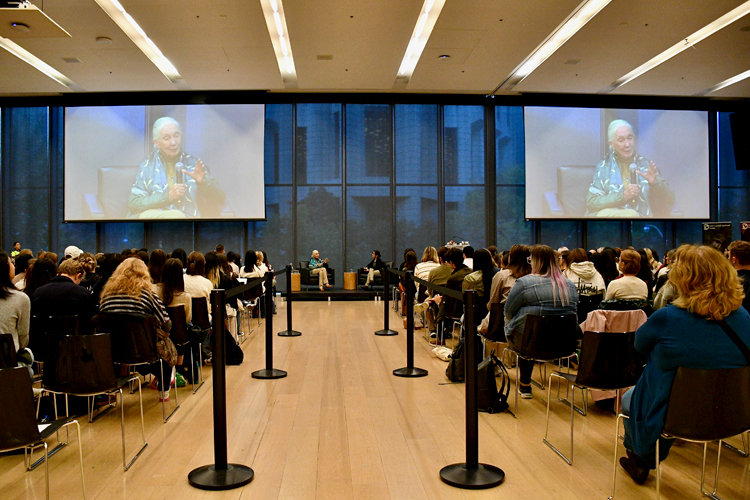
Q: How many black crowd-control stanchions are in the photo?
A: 6